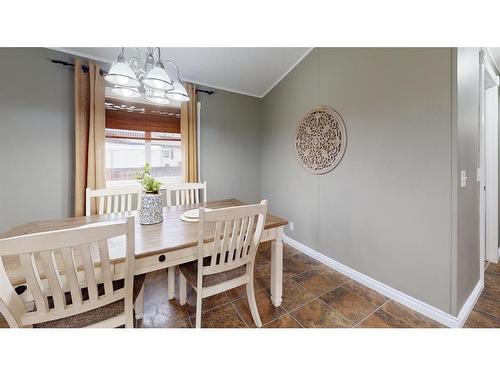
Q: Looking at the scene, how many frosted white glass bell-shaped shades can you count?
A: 5